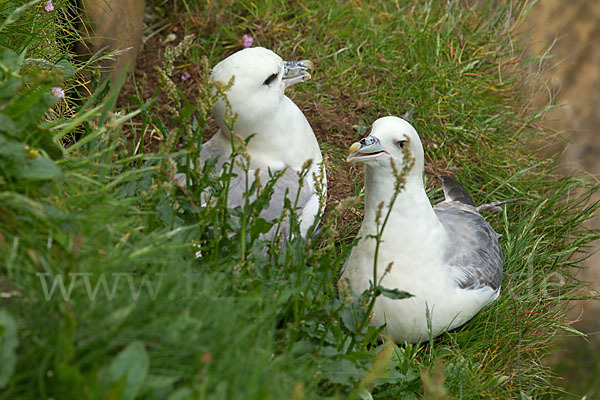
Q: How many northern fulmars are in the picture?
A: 2